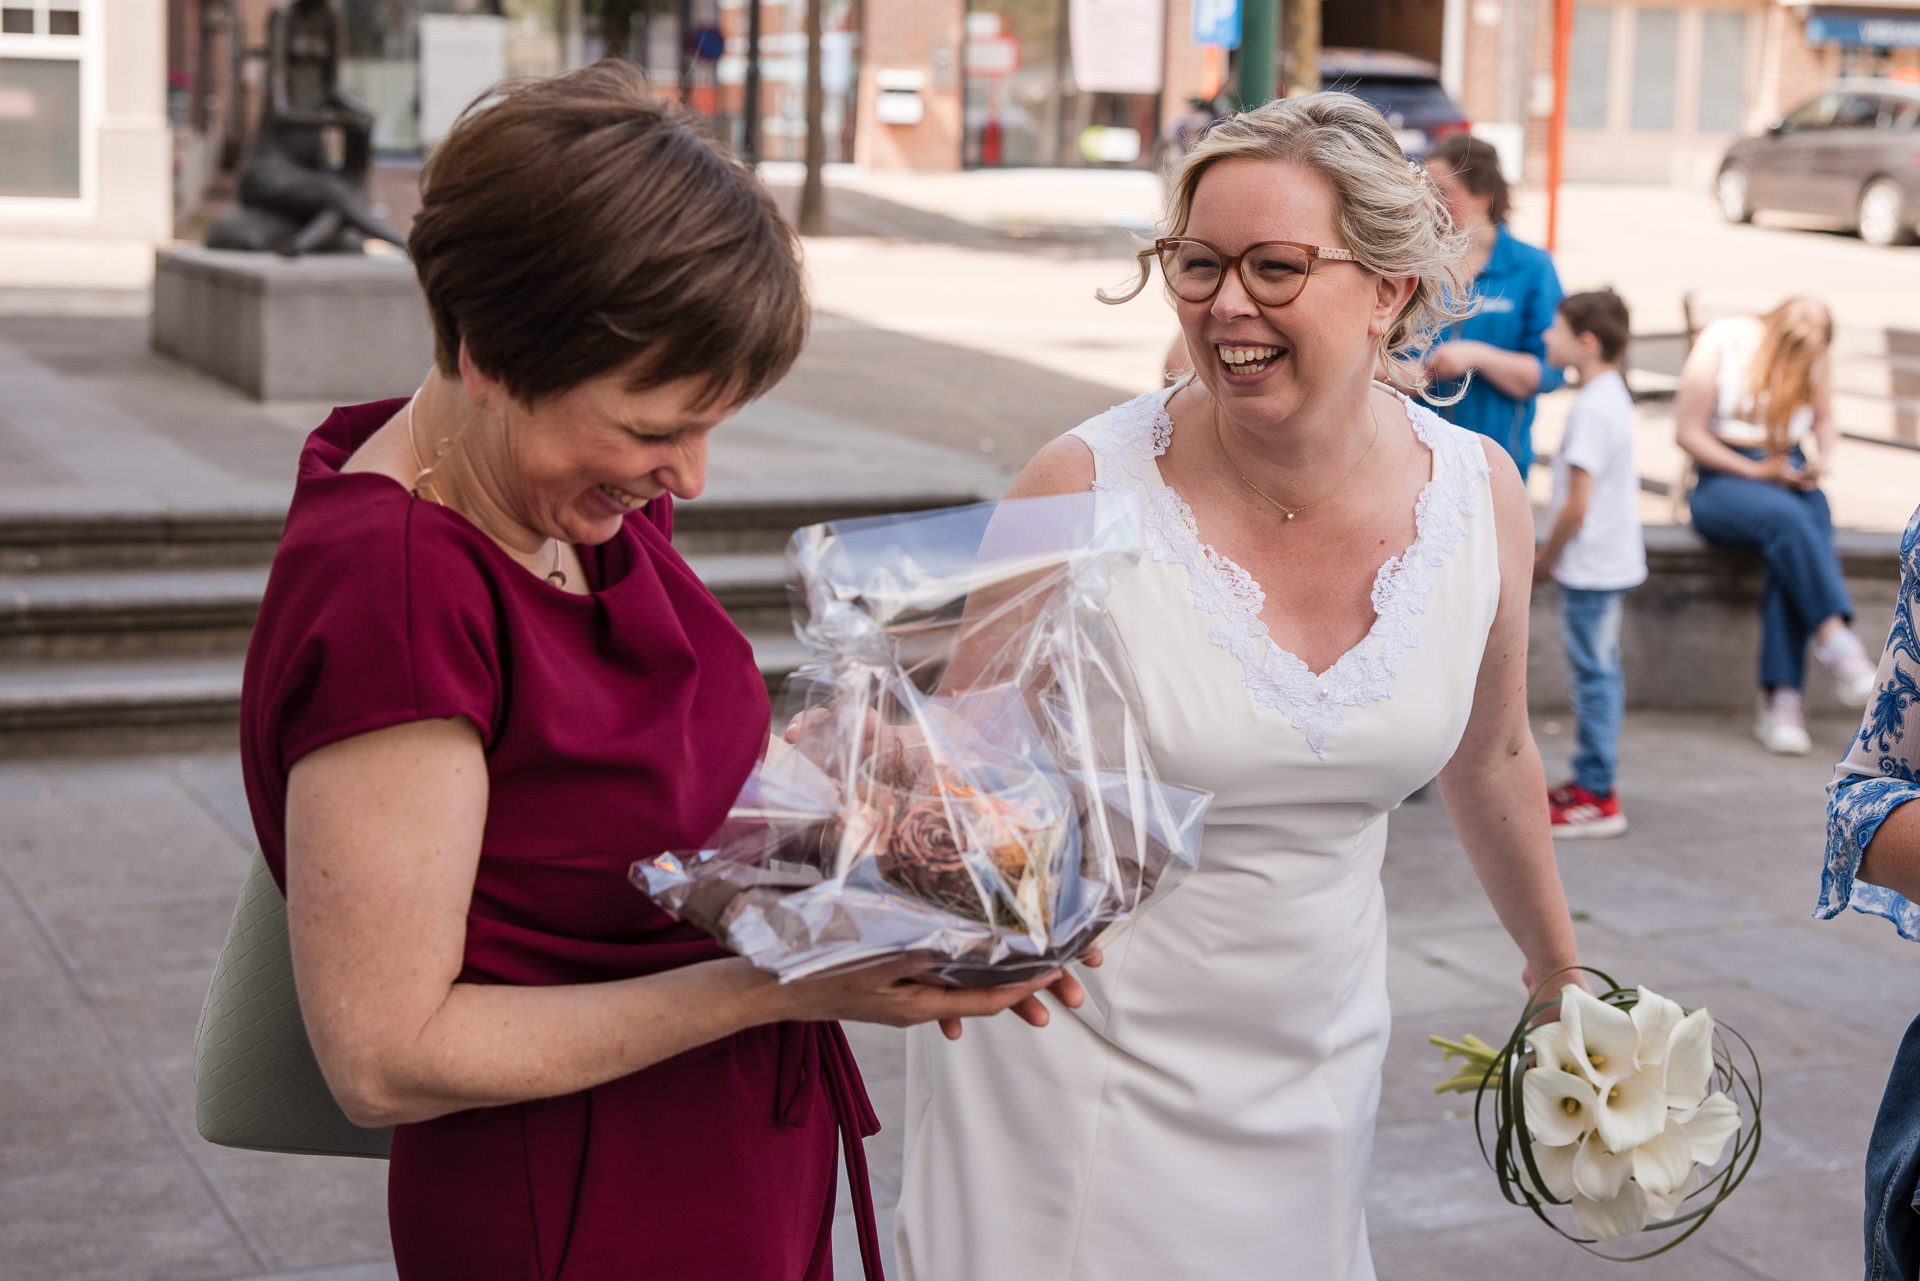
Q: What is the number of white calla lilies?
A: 12